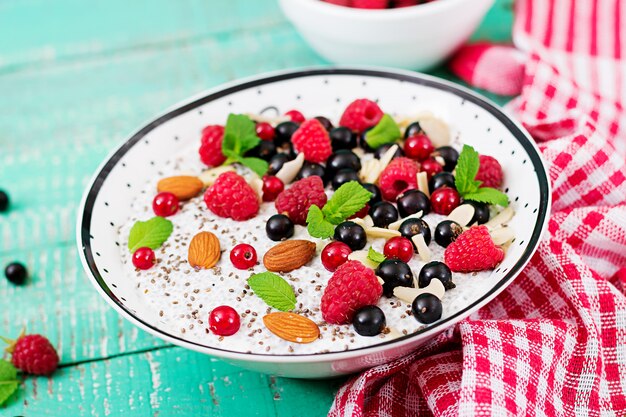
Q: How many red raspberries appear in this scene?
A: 10